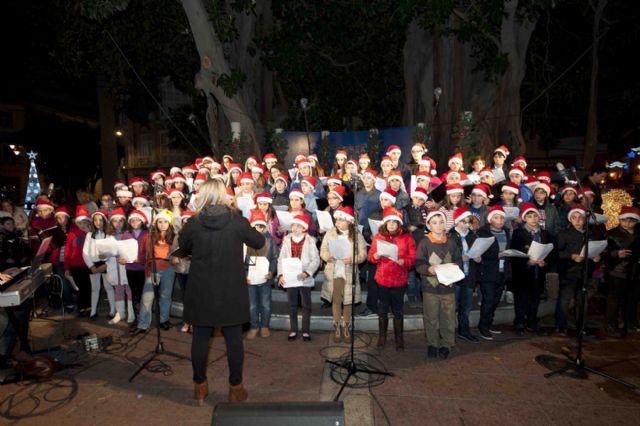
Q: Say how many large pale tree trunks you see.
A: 2